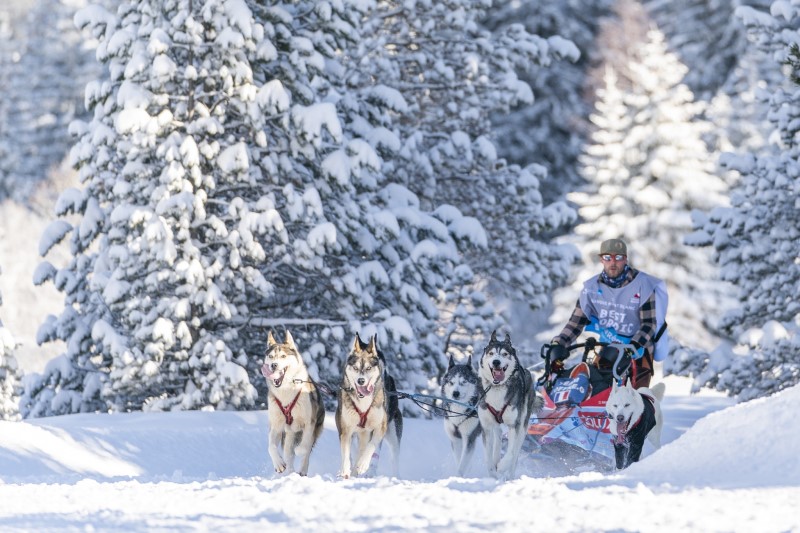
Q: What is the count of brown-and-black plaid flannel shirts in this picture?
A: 1